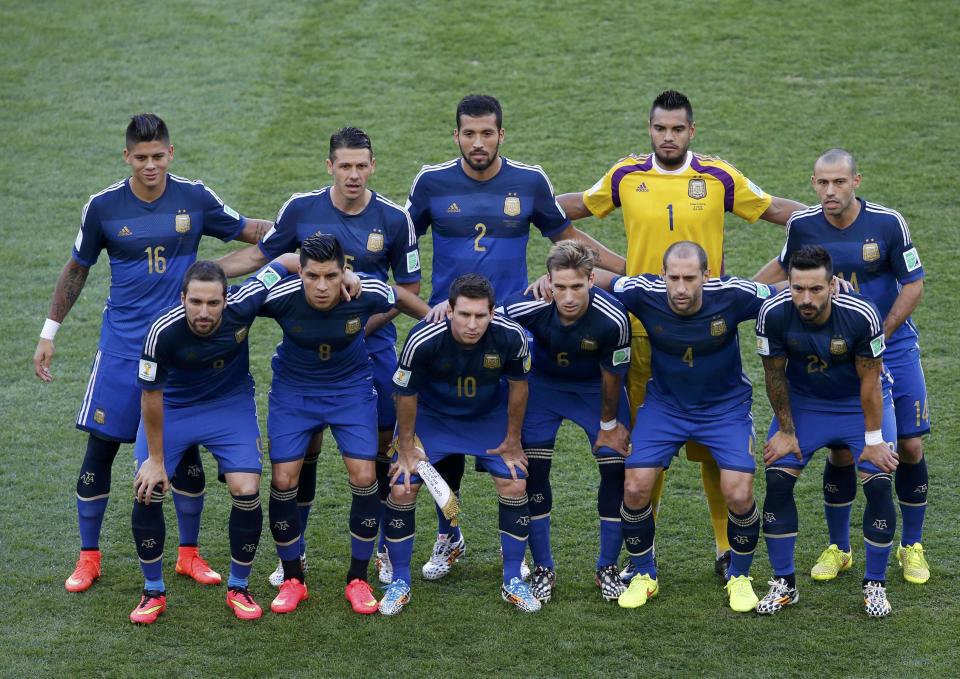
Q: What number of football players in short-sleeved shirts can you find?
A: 11